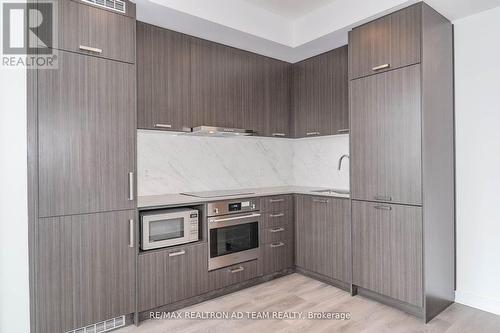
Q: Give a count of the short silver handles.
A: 15